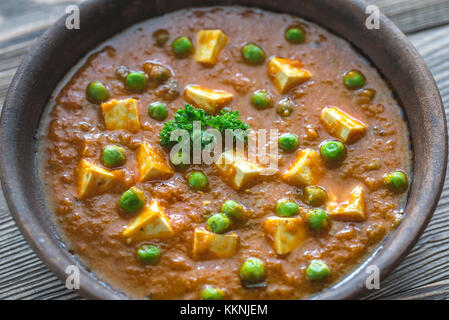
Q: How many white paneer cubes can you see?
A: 13